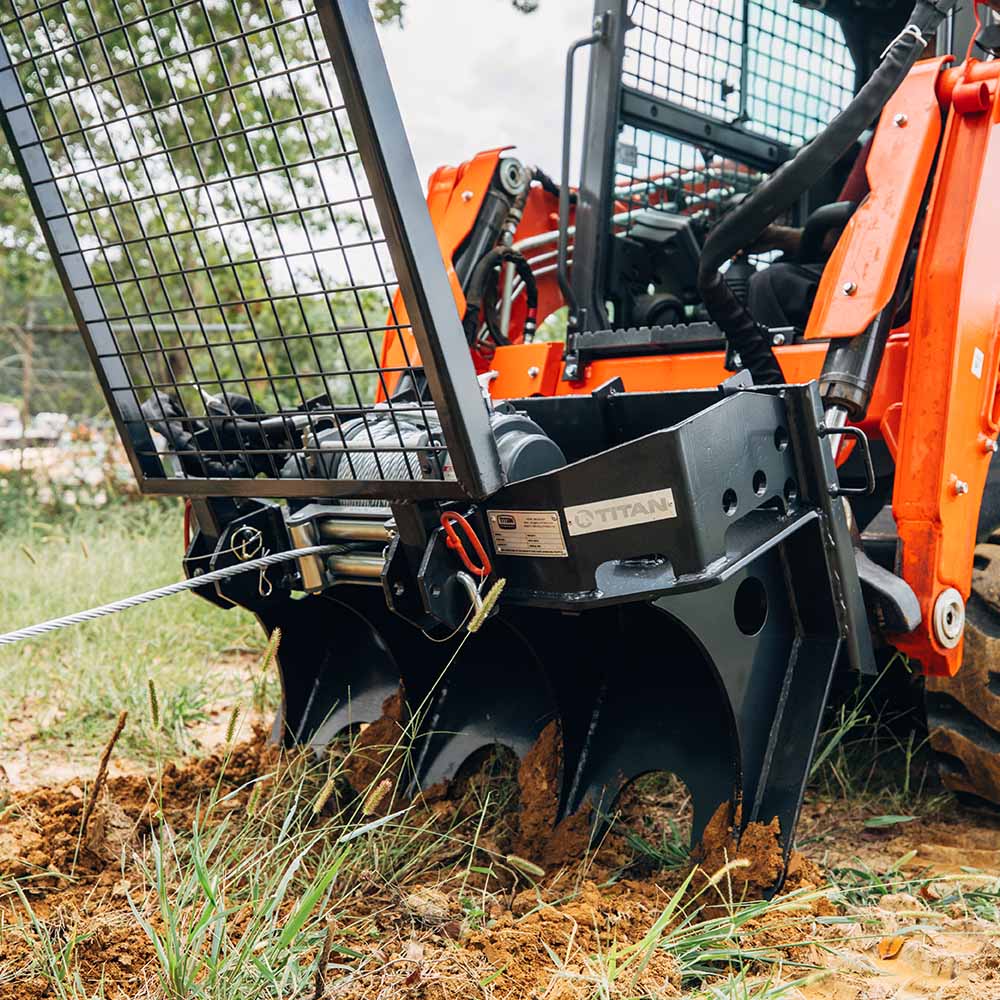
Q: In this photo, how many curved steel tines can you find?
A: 4